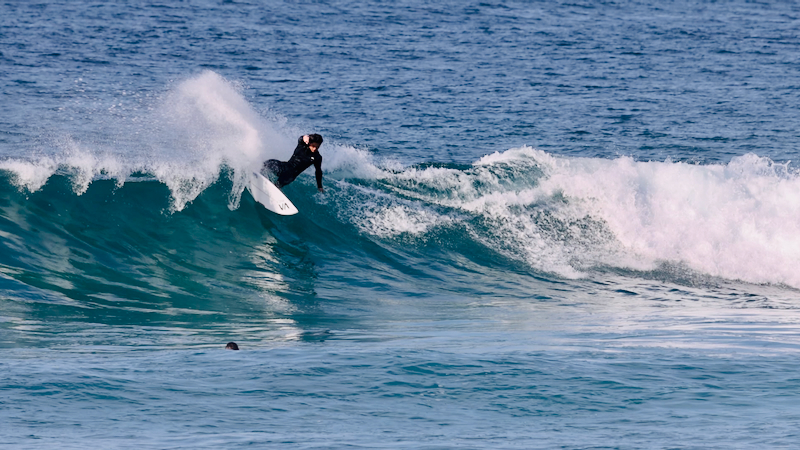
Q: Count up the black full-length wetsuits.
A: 1